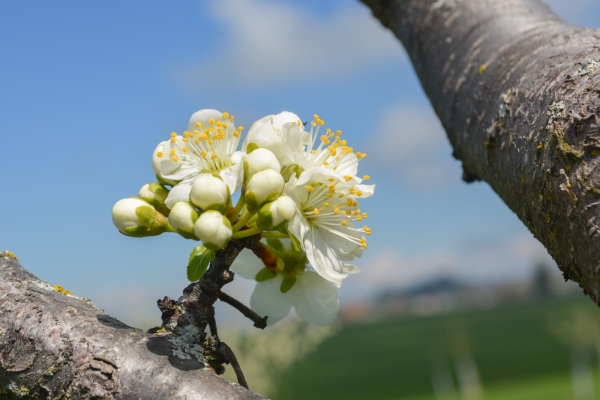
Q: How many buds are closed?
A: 8